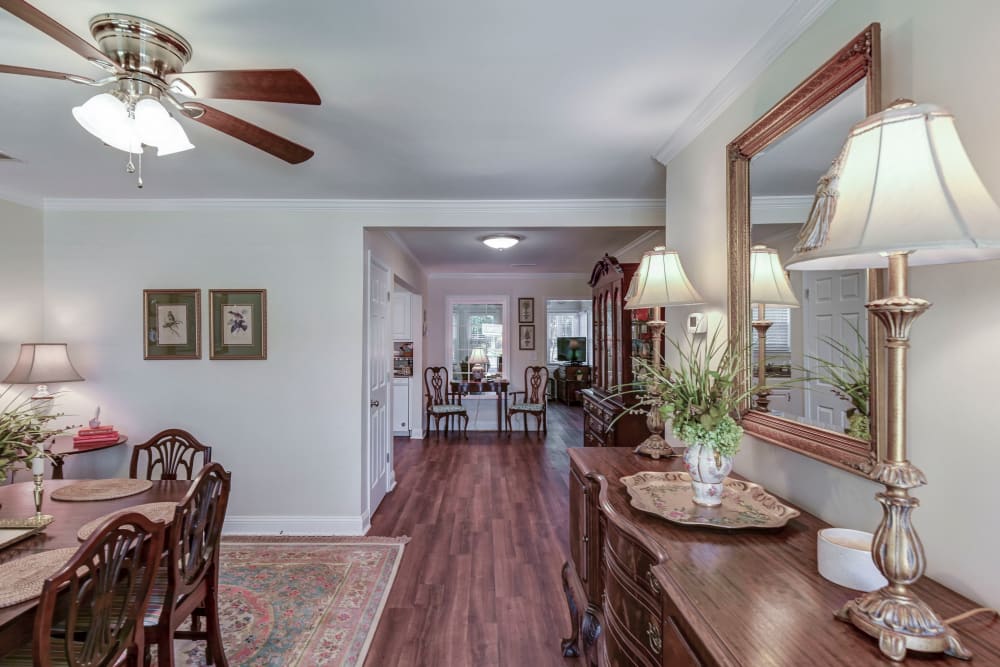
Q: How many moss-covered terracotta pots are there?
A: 0